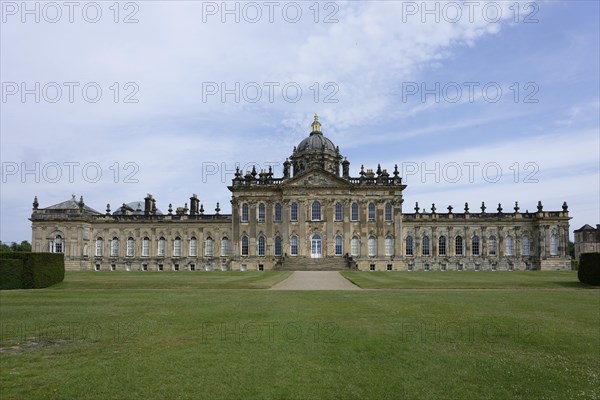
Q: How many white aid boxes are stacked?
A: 0